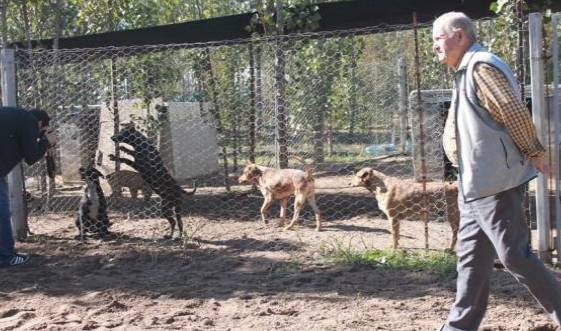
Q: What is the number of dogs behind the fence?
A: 5